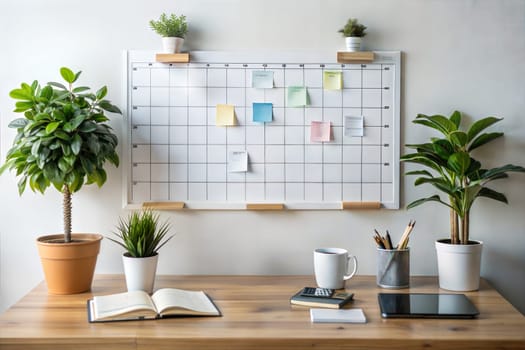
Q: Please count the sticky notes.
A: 8